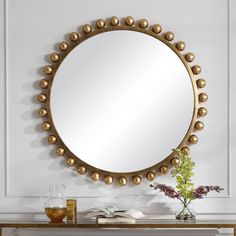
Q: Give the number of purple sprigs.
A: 2